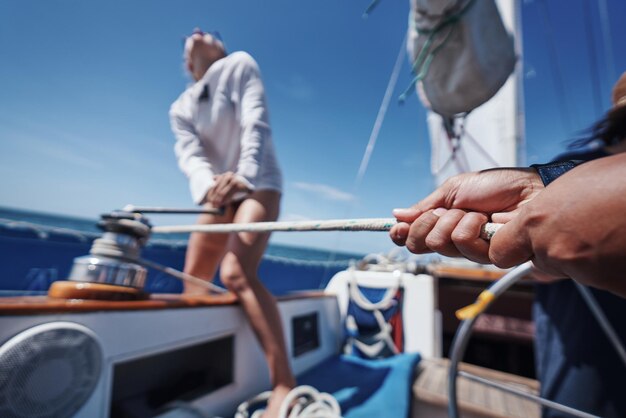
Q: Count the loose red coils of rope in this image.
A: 0